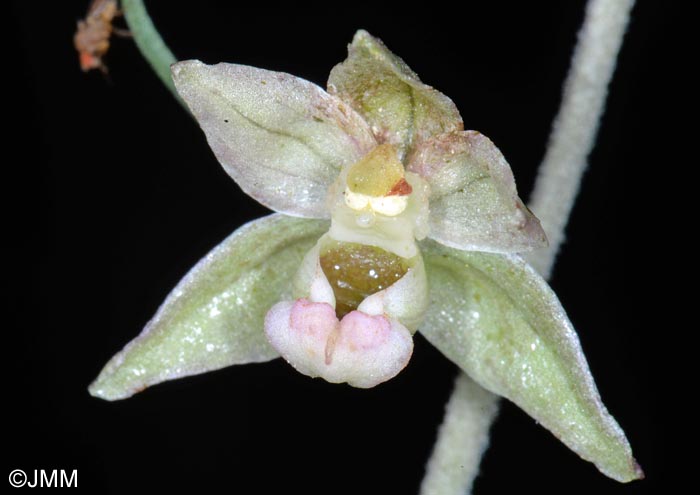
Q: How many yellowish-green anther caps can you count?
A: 1